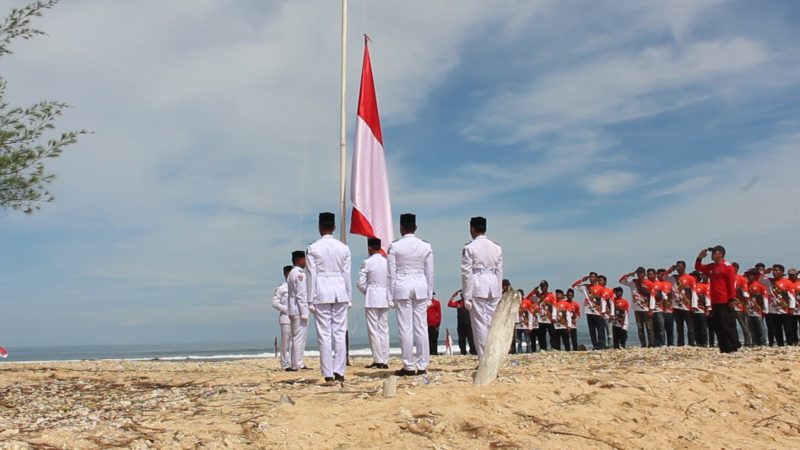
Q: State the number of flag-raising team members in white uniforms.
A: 6